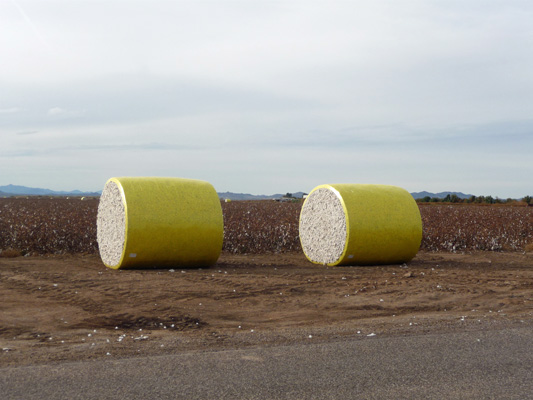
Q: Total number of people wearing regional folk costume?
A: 0